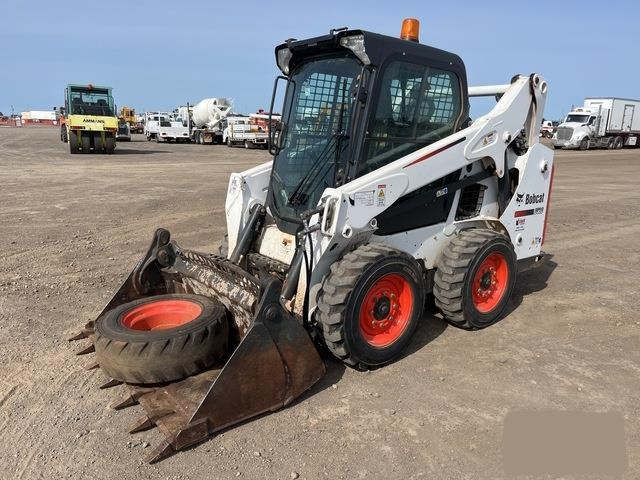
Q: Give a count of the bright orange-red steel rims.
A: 3